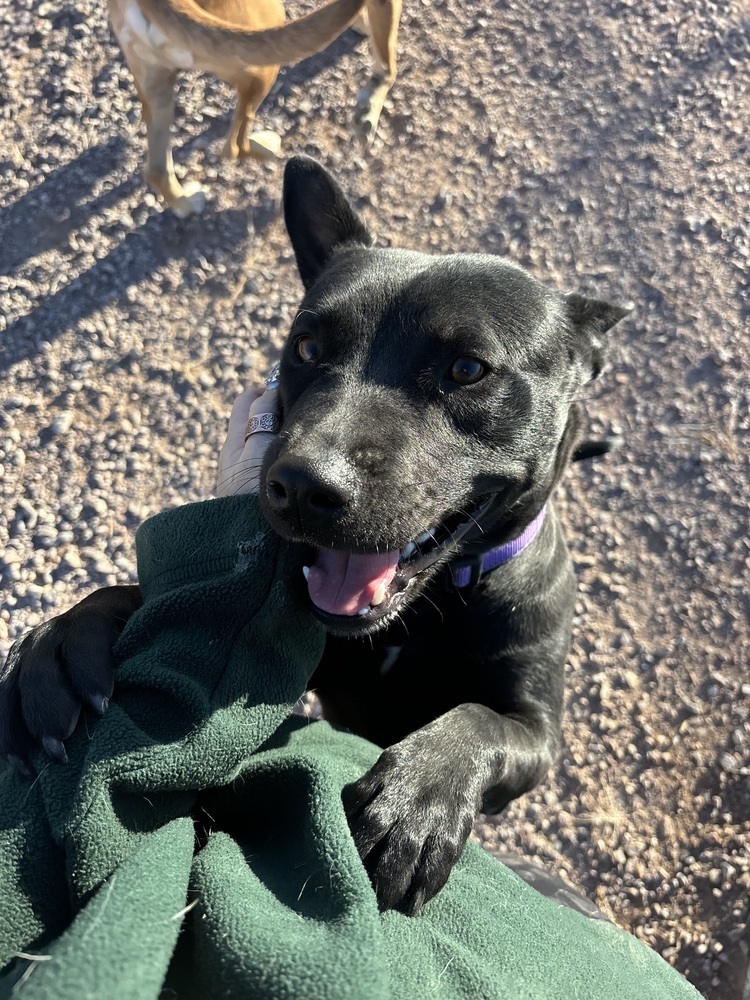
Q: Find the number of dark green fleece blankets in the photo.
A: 1